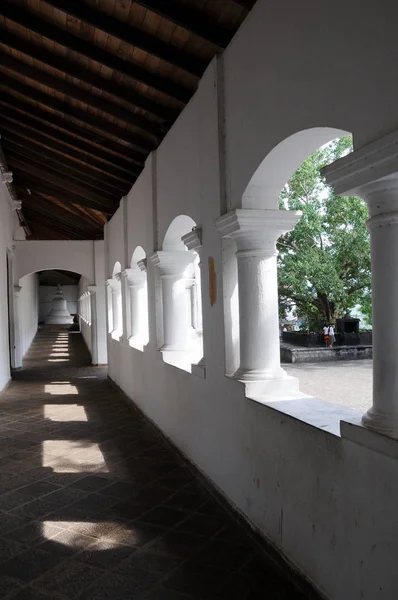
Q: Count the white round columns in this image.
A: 5